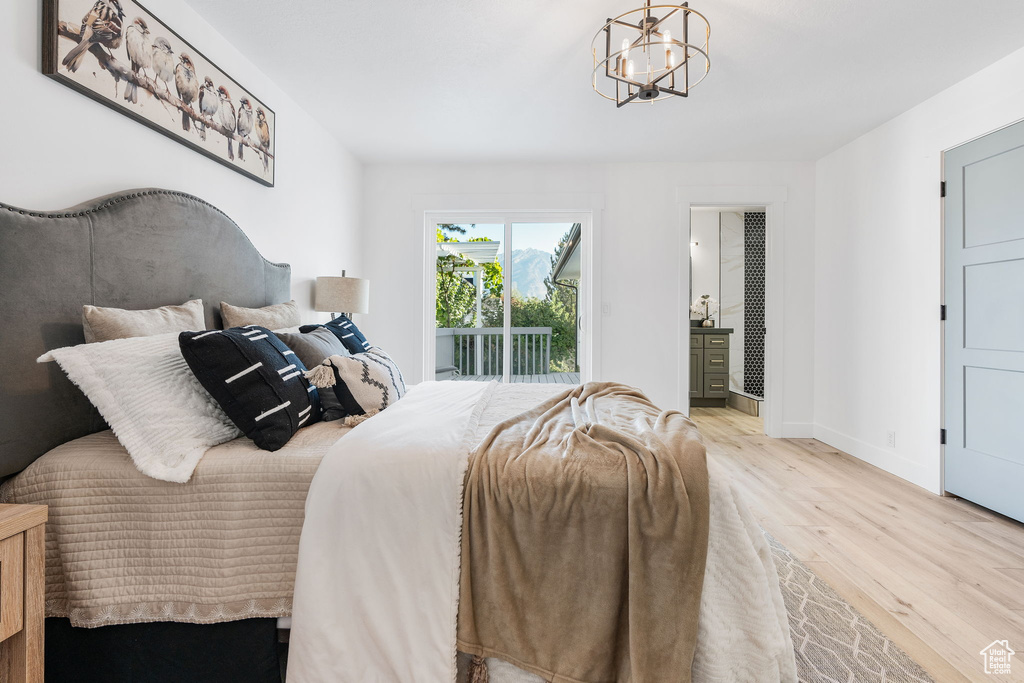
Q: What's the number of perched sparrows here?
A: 8